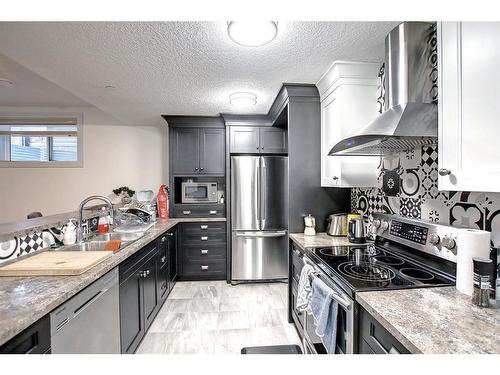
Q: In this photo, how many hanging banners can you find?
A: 0